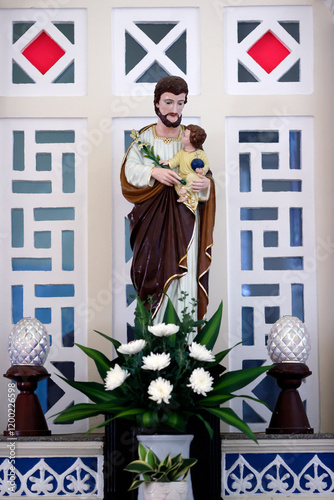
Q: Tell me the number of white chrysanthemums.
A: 7